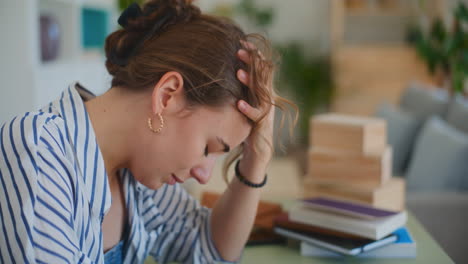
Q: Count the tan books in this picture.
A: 3